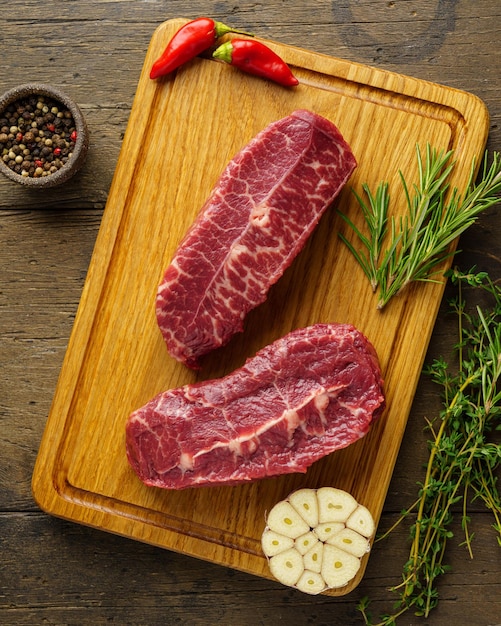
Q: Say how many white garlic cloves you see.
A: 12